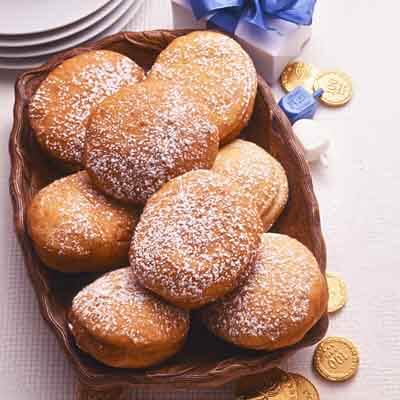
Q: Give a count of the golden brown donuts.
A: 8